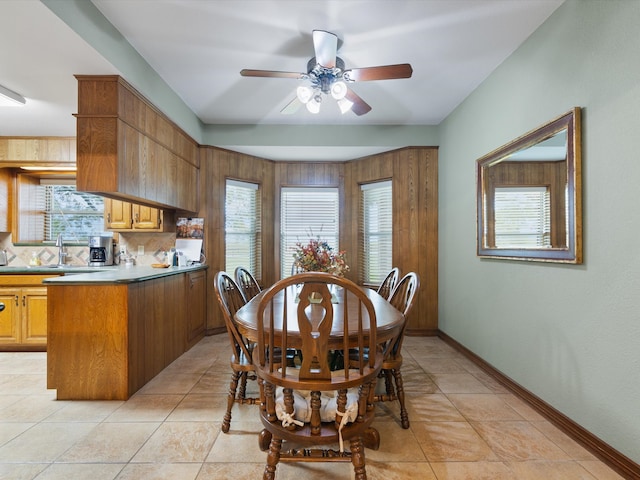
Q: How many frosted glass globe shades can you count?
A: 4